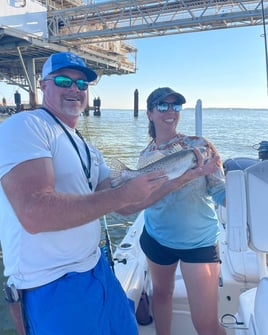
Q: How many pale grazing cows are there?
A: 0